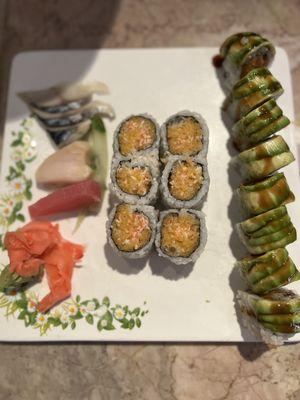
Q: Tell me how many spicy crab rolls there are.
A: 6